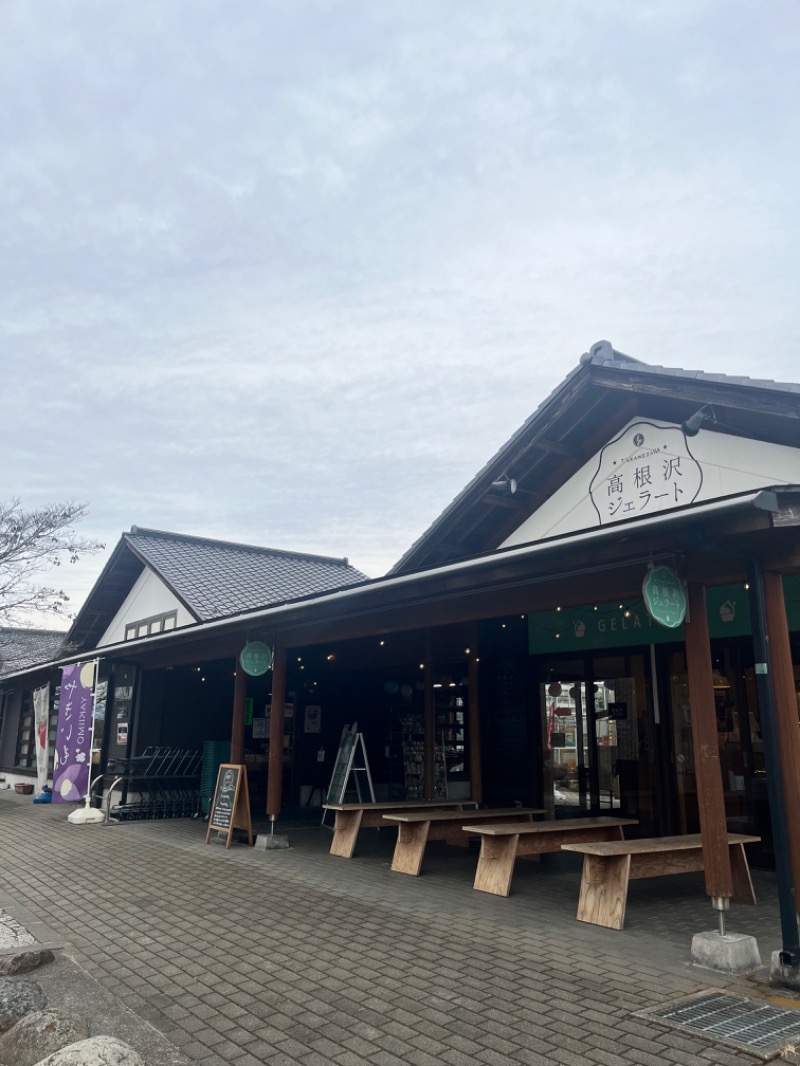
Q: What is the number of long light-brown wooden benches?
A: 4